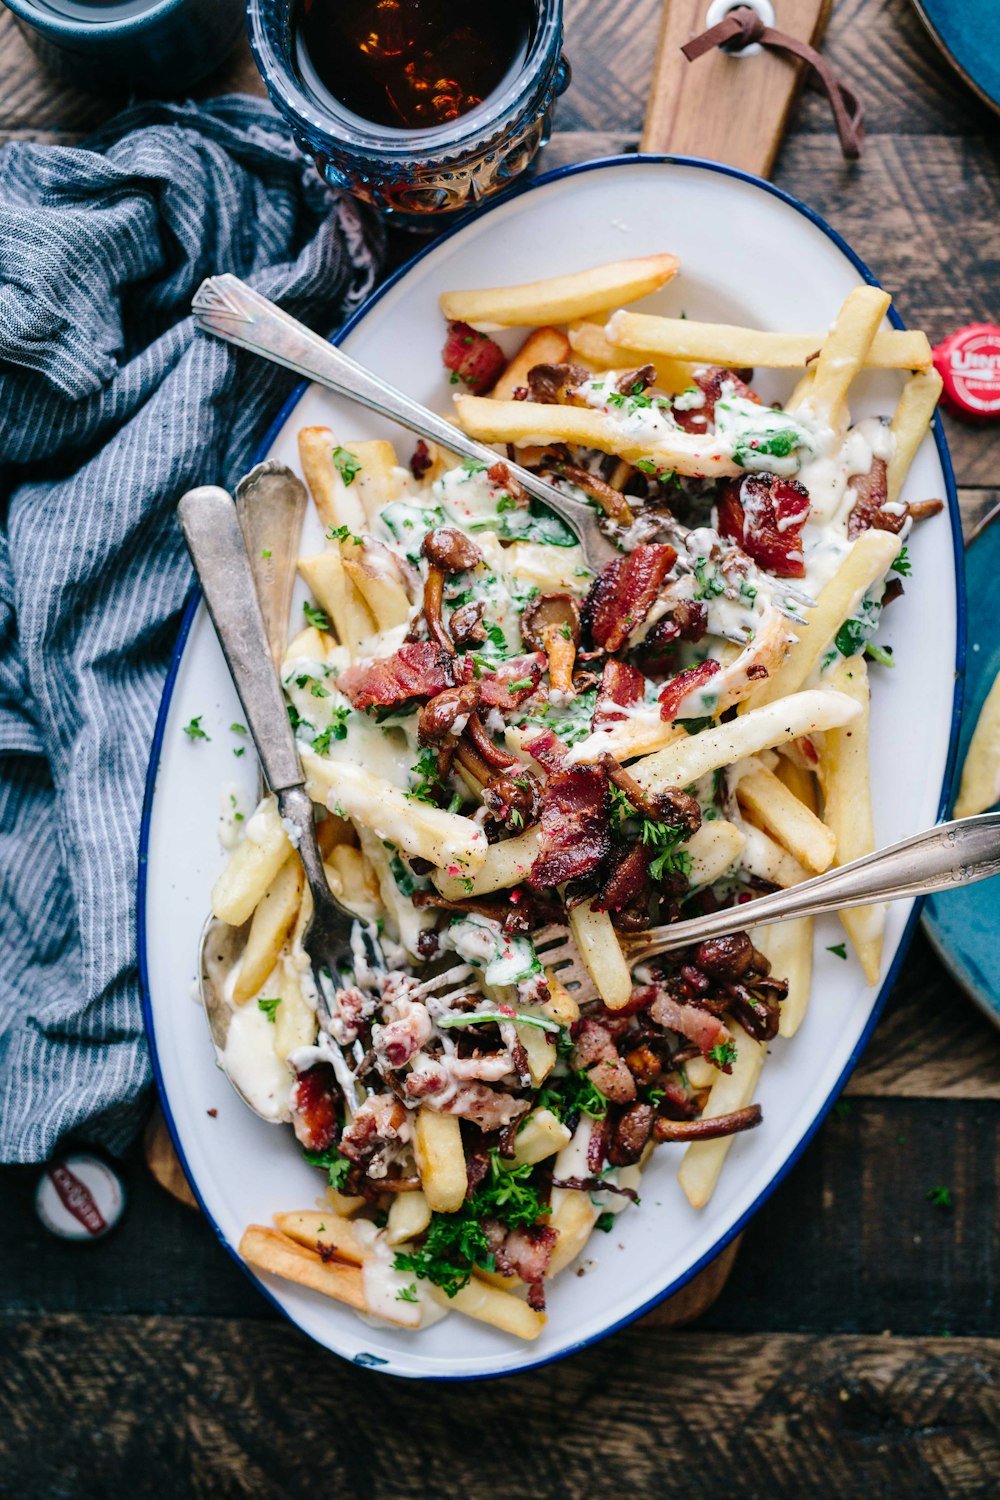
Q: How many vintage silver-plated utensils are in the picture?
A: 4